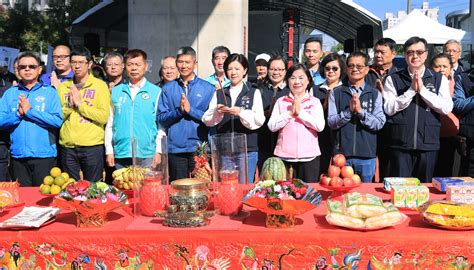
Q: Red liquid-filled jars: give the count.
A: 2